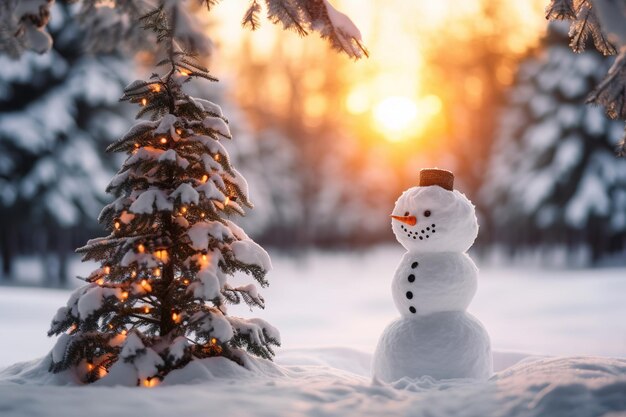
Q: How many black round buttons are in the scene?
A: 4